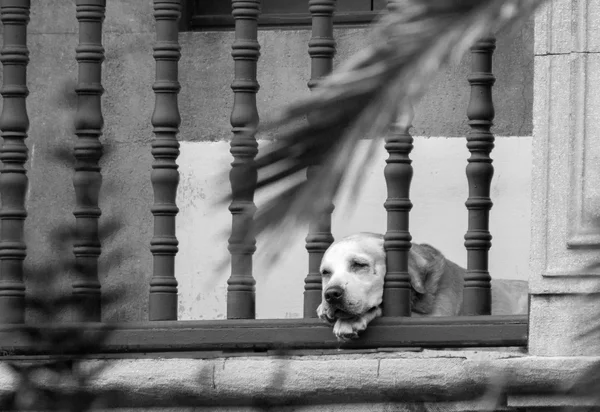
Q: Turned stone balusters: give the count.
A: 7